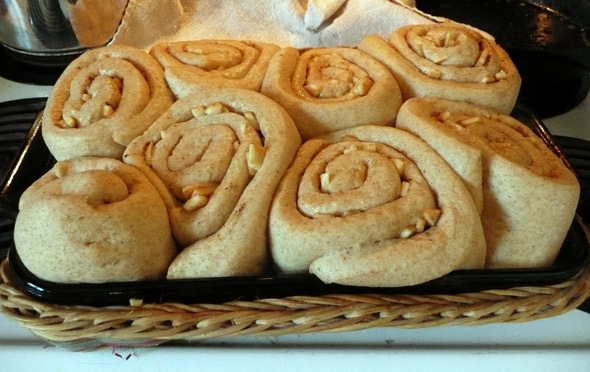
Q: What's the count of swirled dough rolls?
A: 8